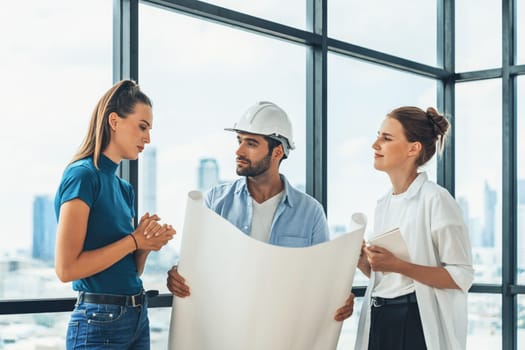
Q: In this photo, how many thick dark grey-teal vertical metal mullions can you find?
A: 4